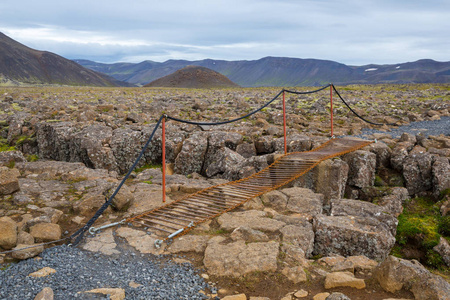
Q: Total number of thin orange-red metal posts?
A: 3